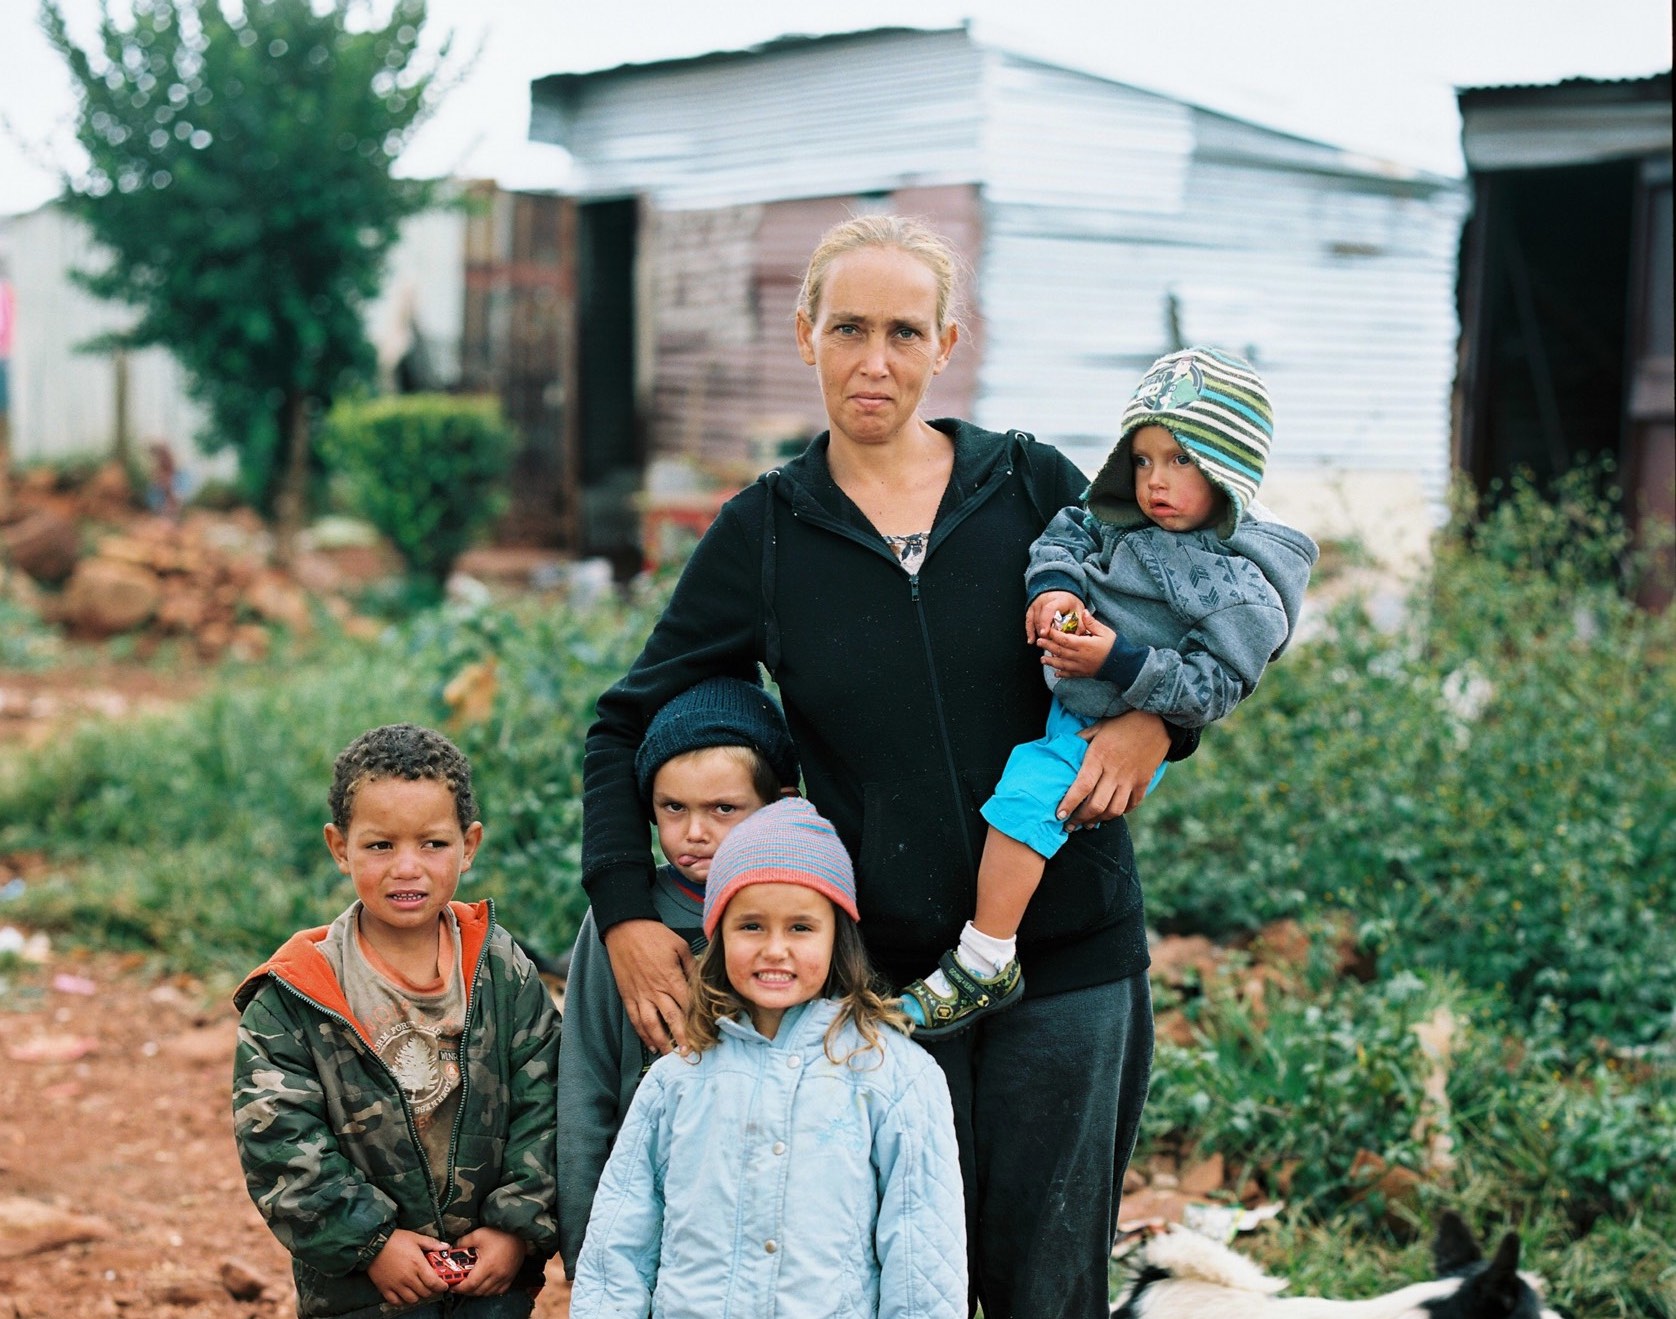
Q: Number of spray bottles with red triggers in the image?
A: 0